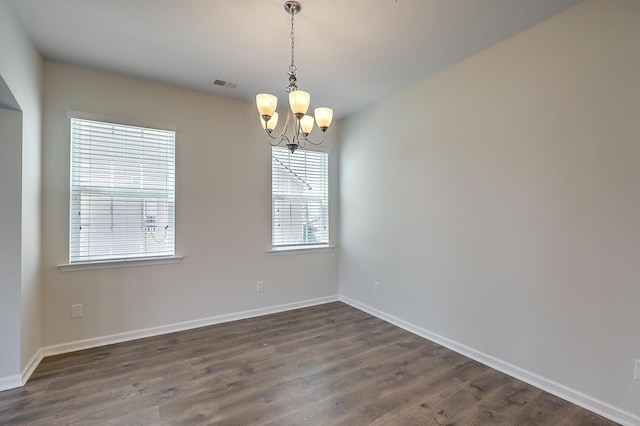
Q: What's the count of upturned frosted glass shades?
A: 5